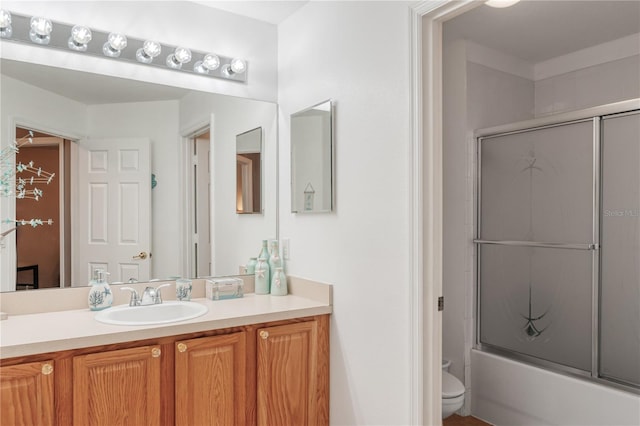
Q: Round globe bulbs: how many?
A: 8